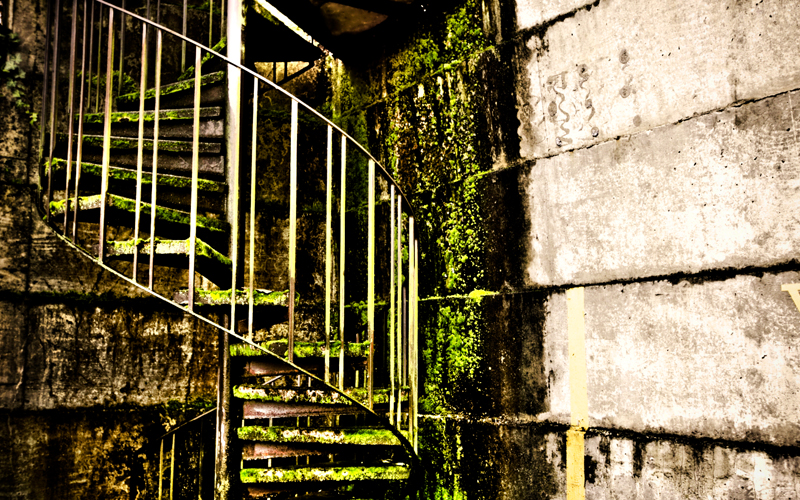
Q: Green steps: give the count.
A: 12